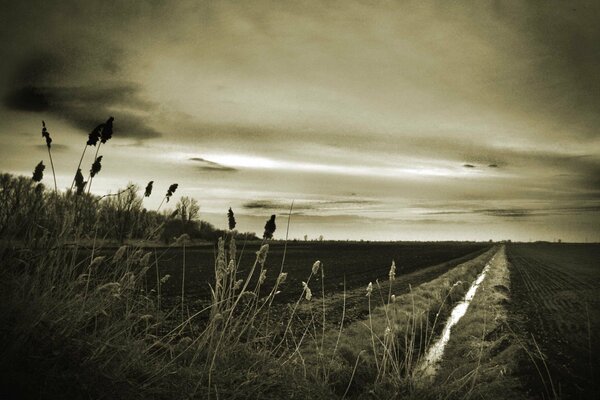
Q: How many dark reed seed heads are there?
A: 10